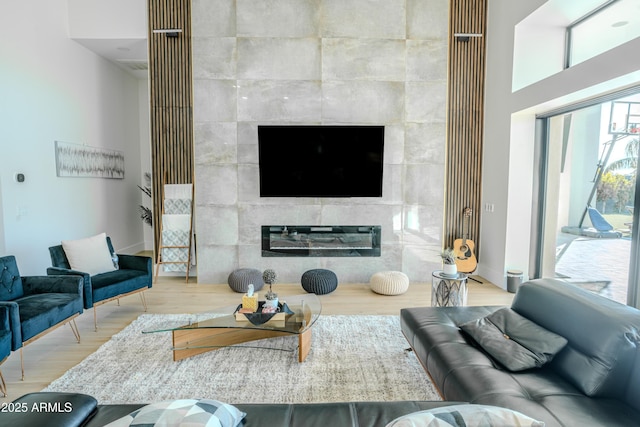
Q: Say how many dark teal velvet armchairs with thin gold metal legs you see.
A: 3